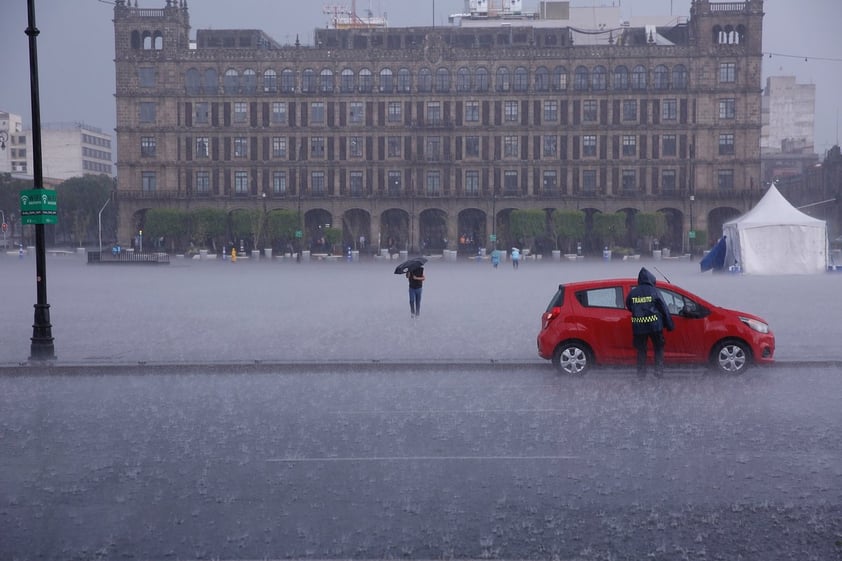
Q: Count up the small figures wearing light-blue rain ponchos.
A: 2